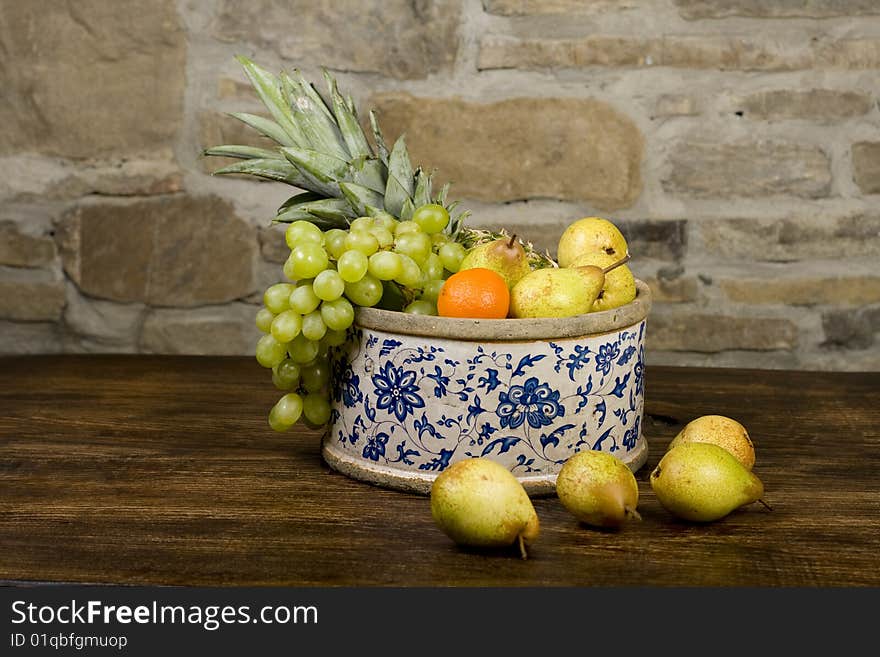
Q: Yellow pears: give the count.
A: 8